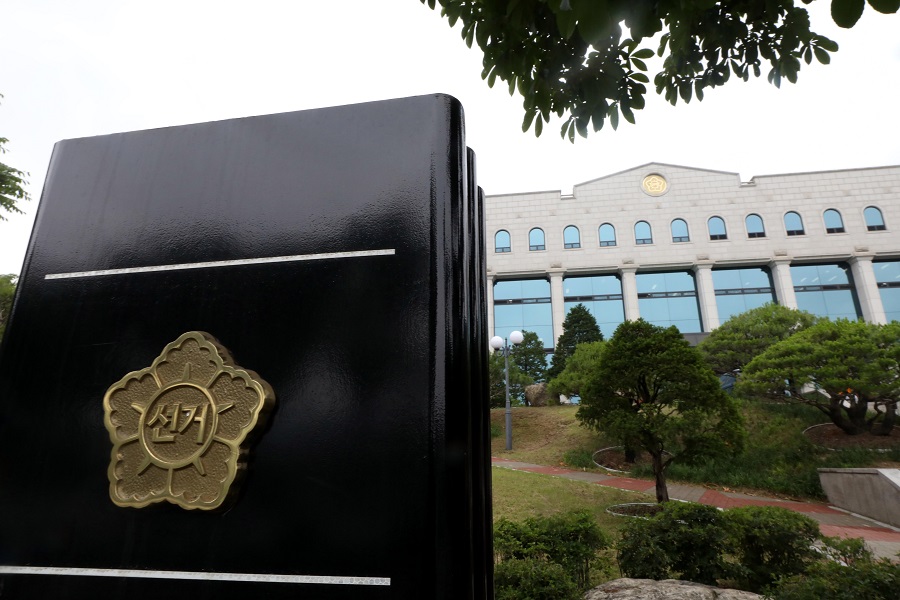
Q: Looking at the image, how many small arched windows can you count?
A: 11